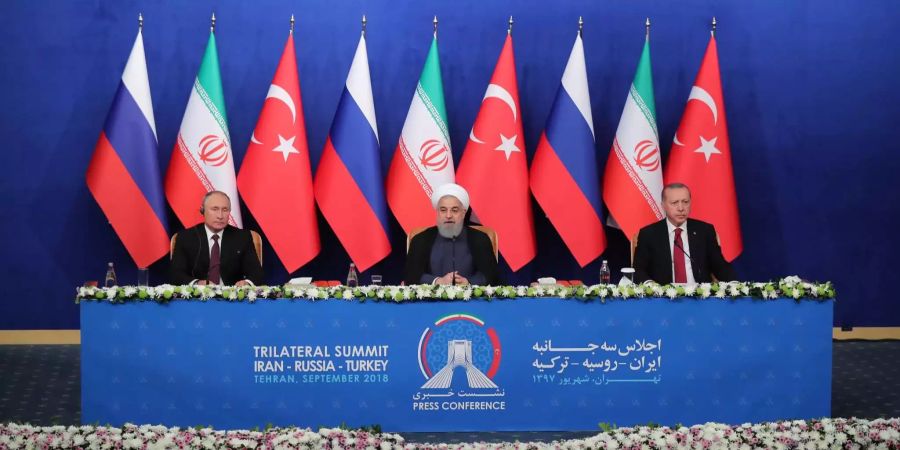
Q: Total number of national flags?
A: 9